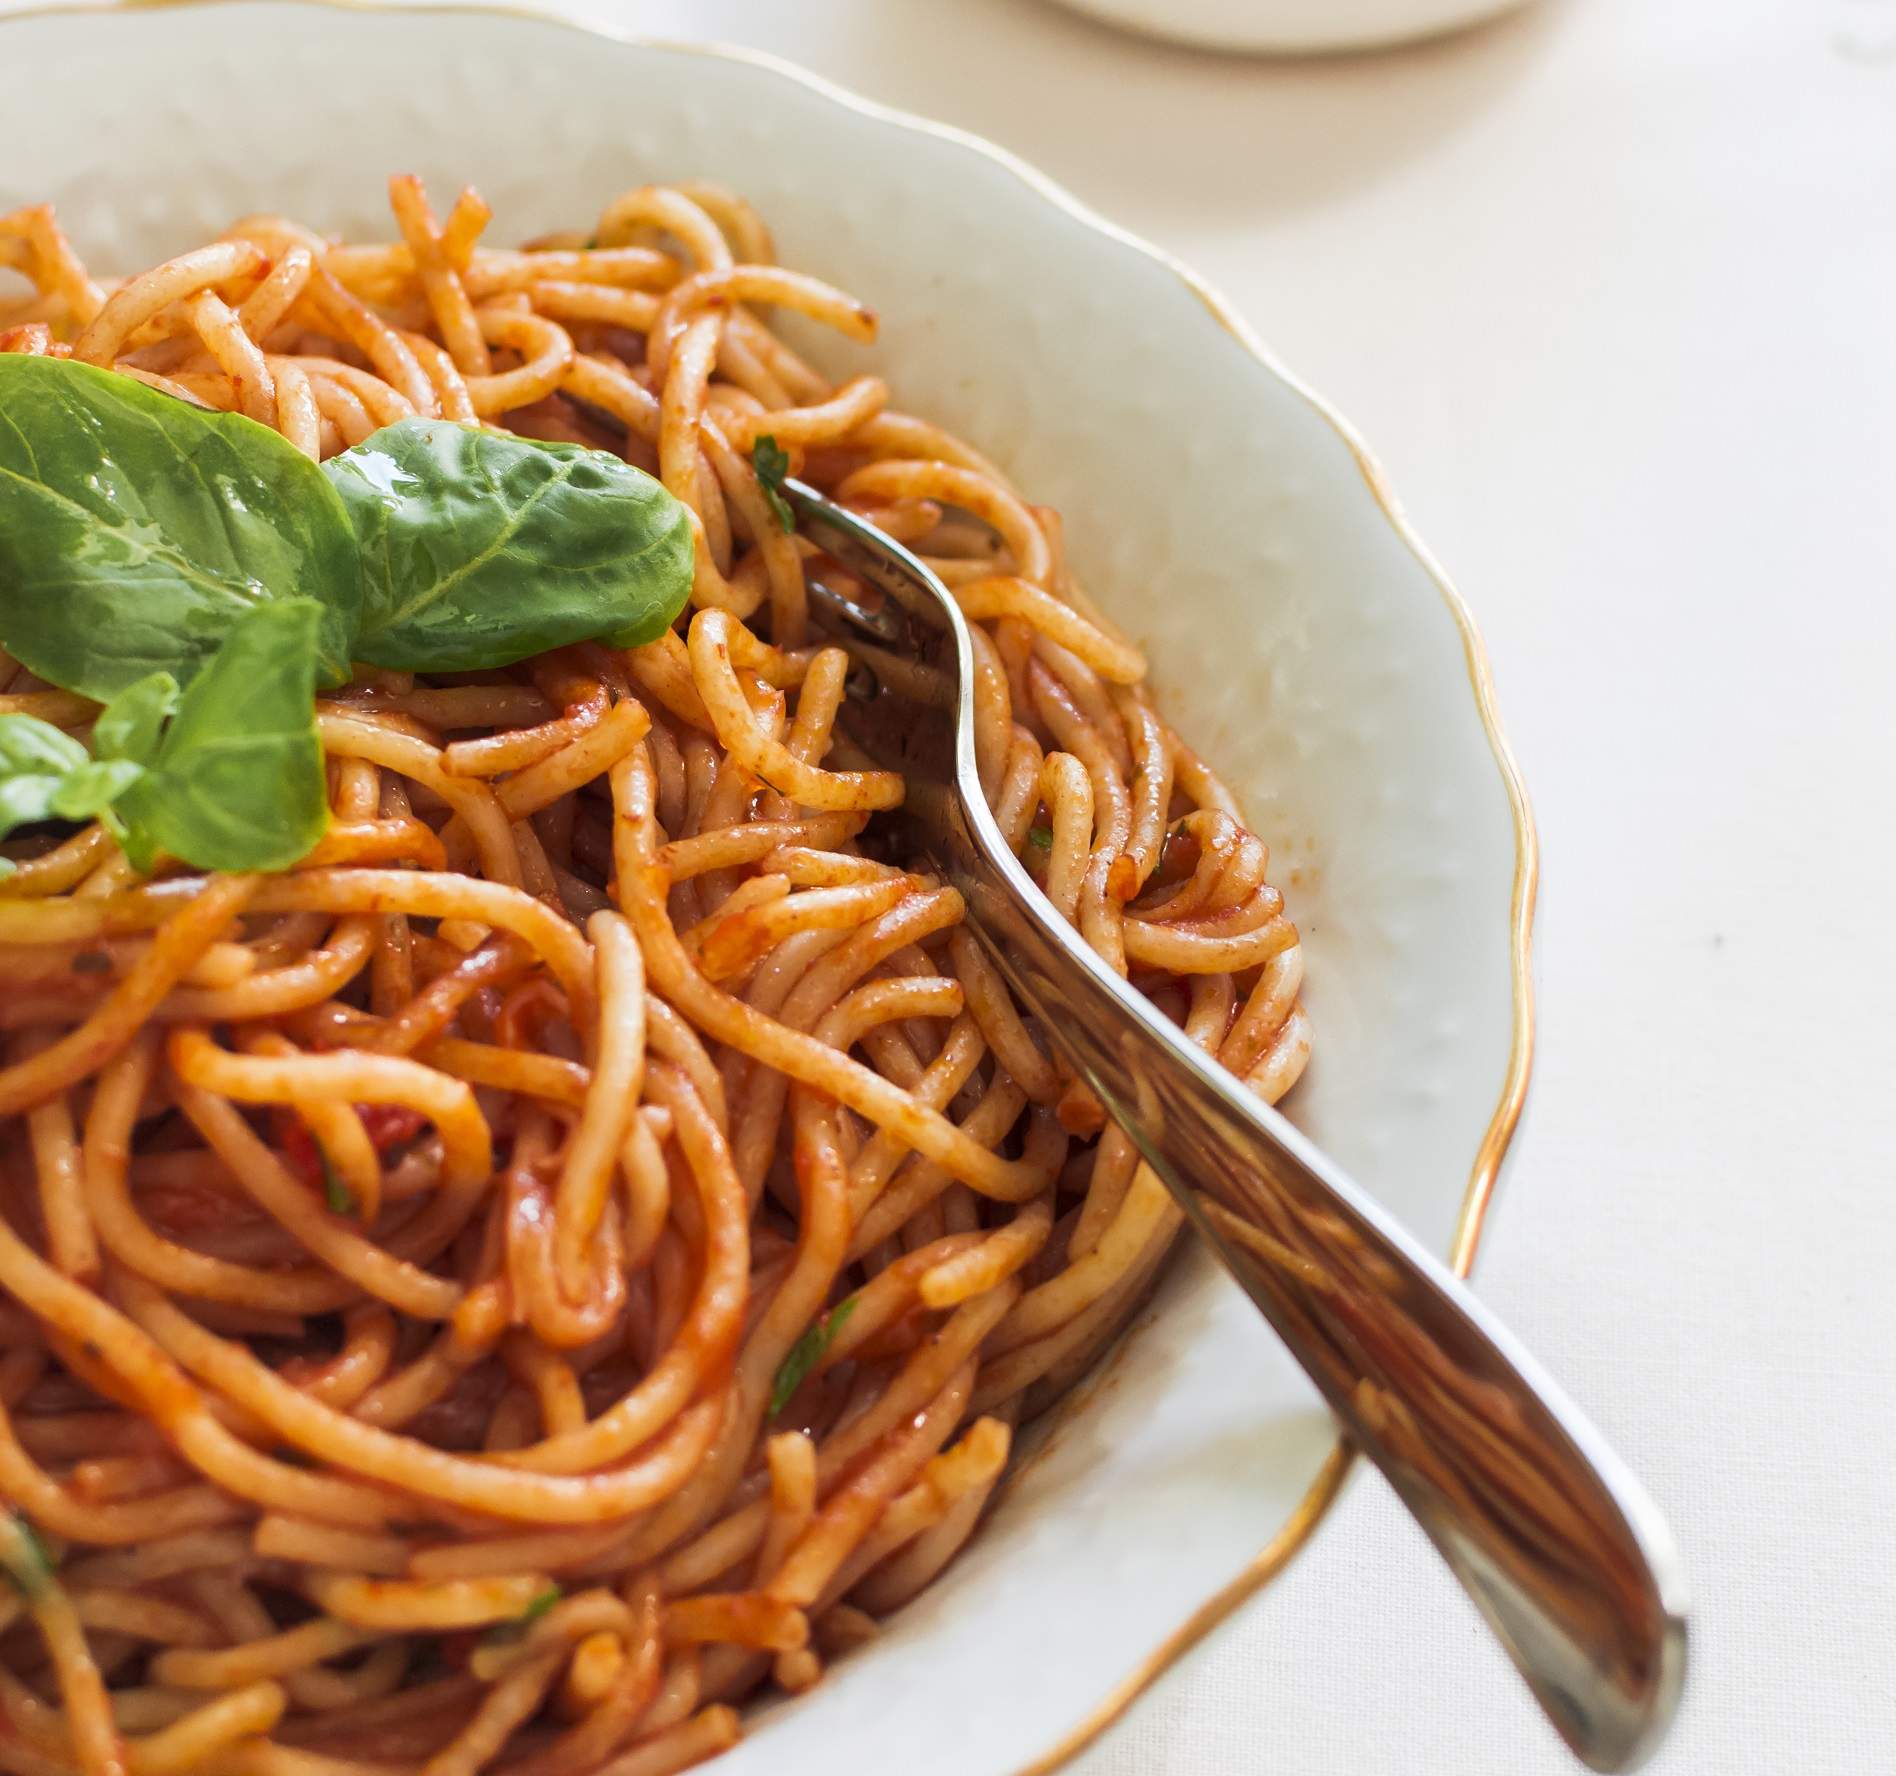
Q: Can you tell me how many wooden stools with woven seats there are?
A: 0